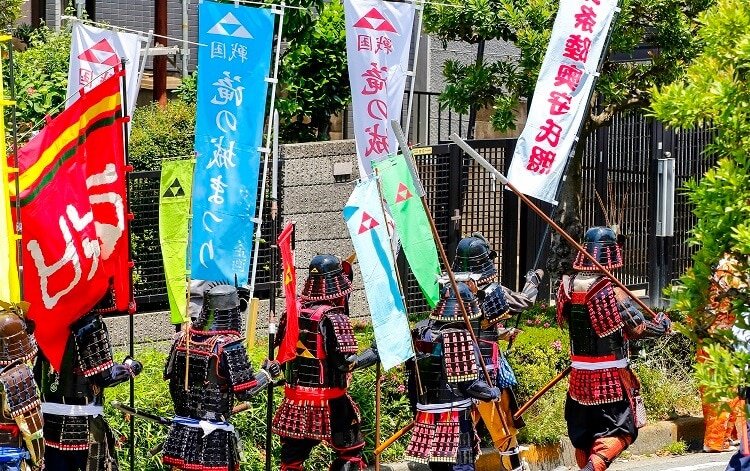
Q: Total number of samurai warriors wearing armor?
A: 7